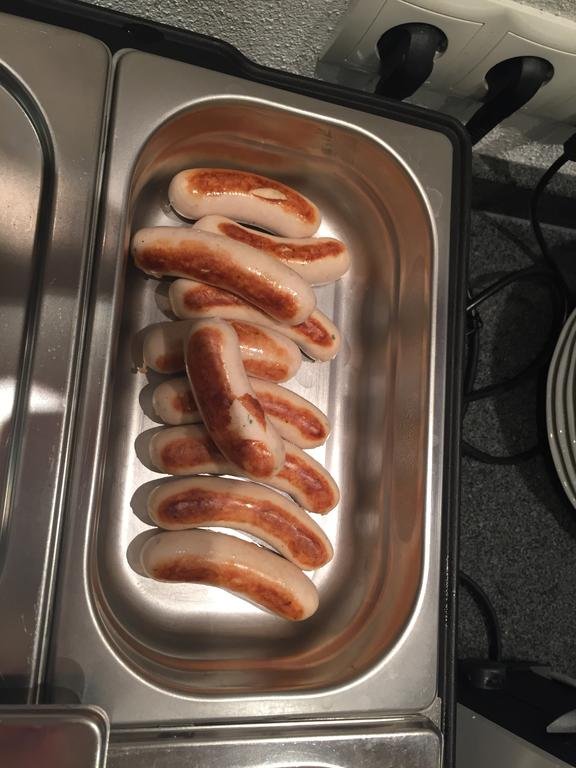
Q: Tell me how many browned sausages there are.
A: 10